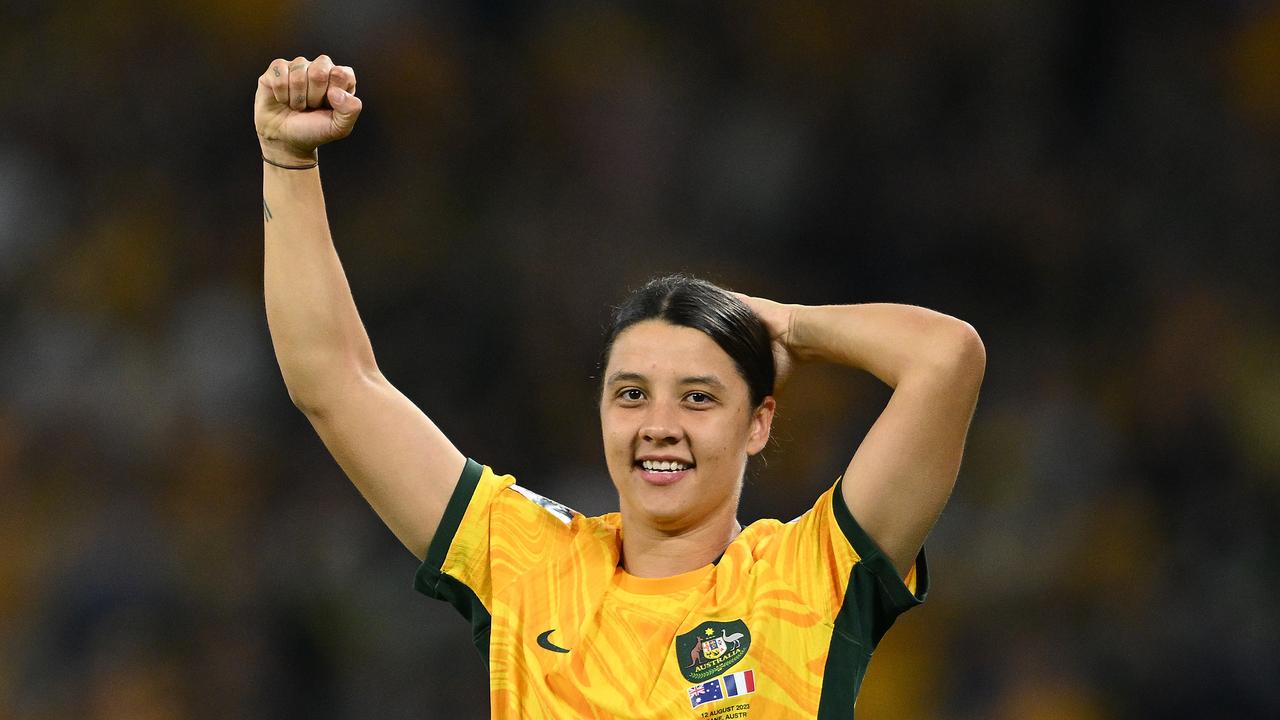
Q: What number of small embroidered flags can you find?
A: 2